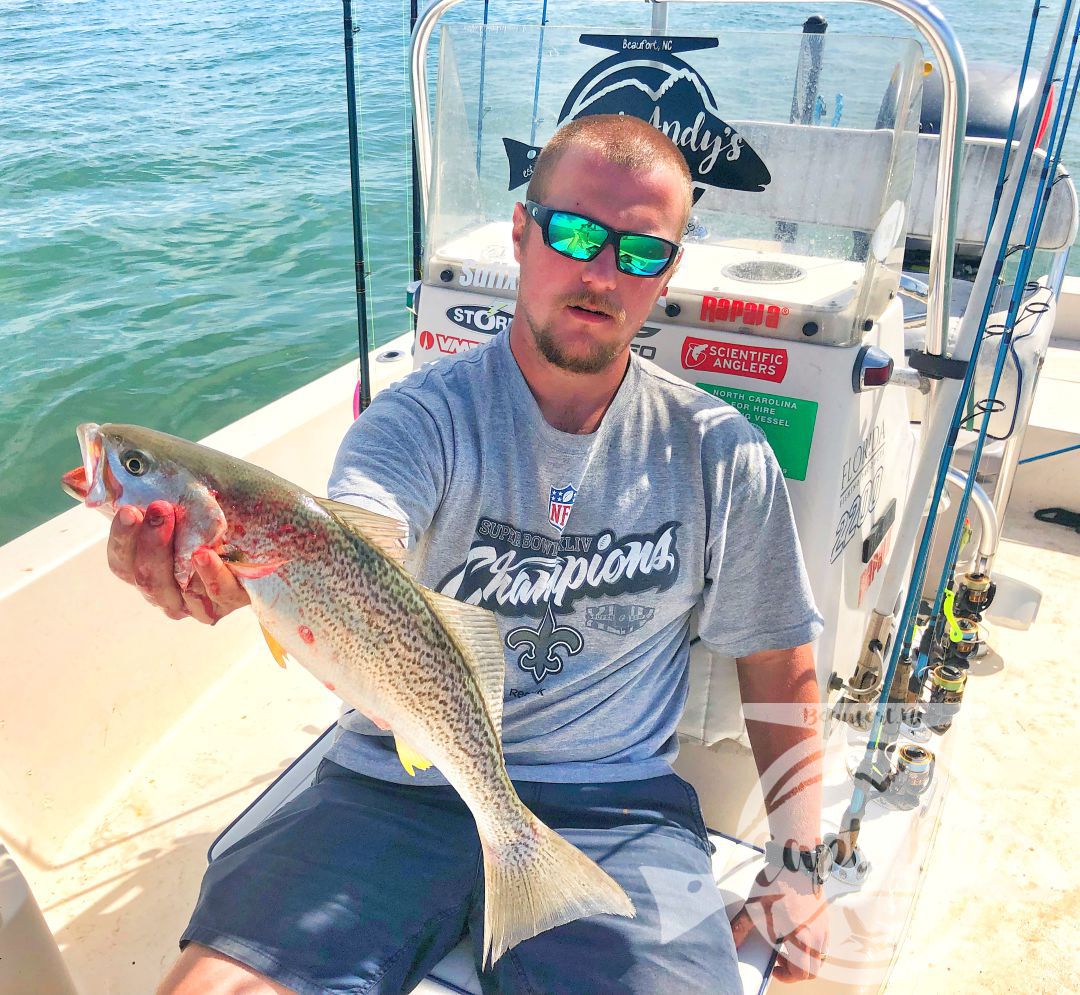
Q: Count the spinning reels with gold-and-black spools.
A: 4